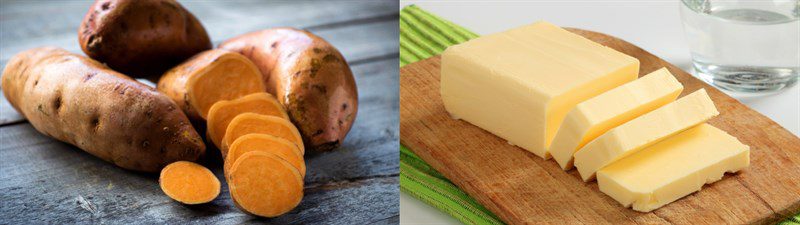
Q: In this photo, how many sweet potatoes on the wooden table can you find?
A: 4